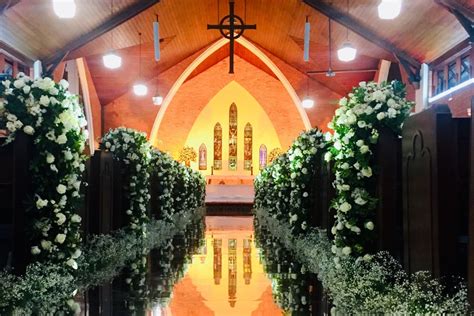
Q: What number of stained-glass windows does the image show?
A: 5